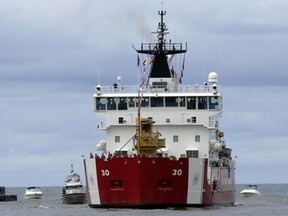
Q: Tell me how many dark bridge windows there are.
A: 11